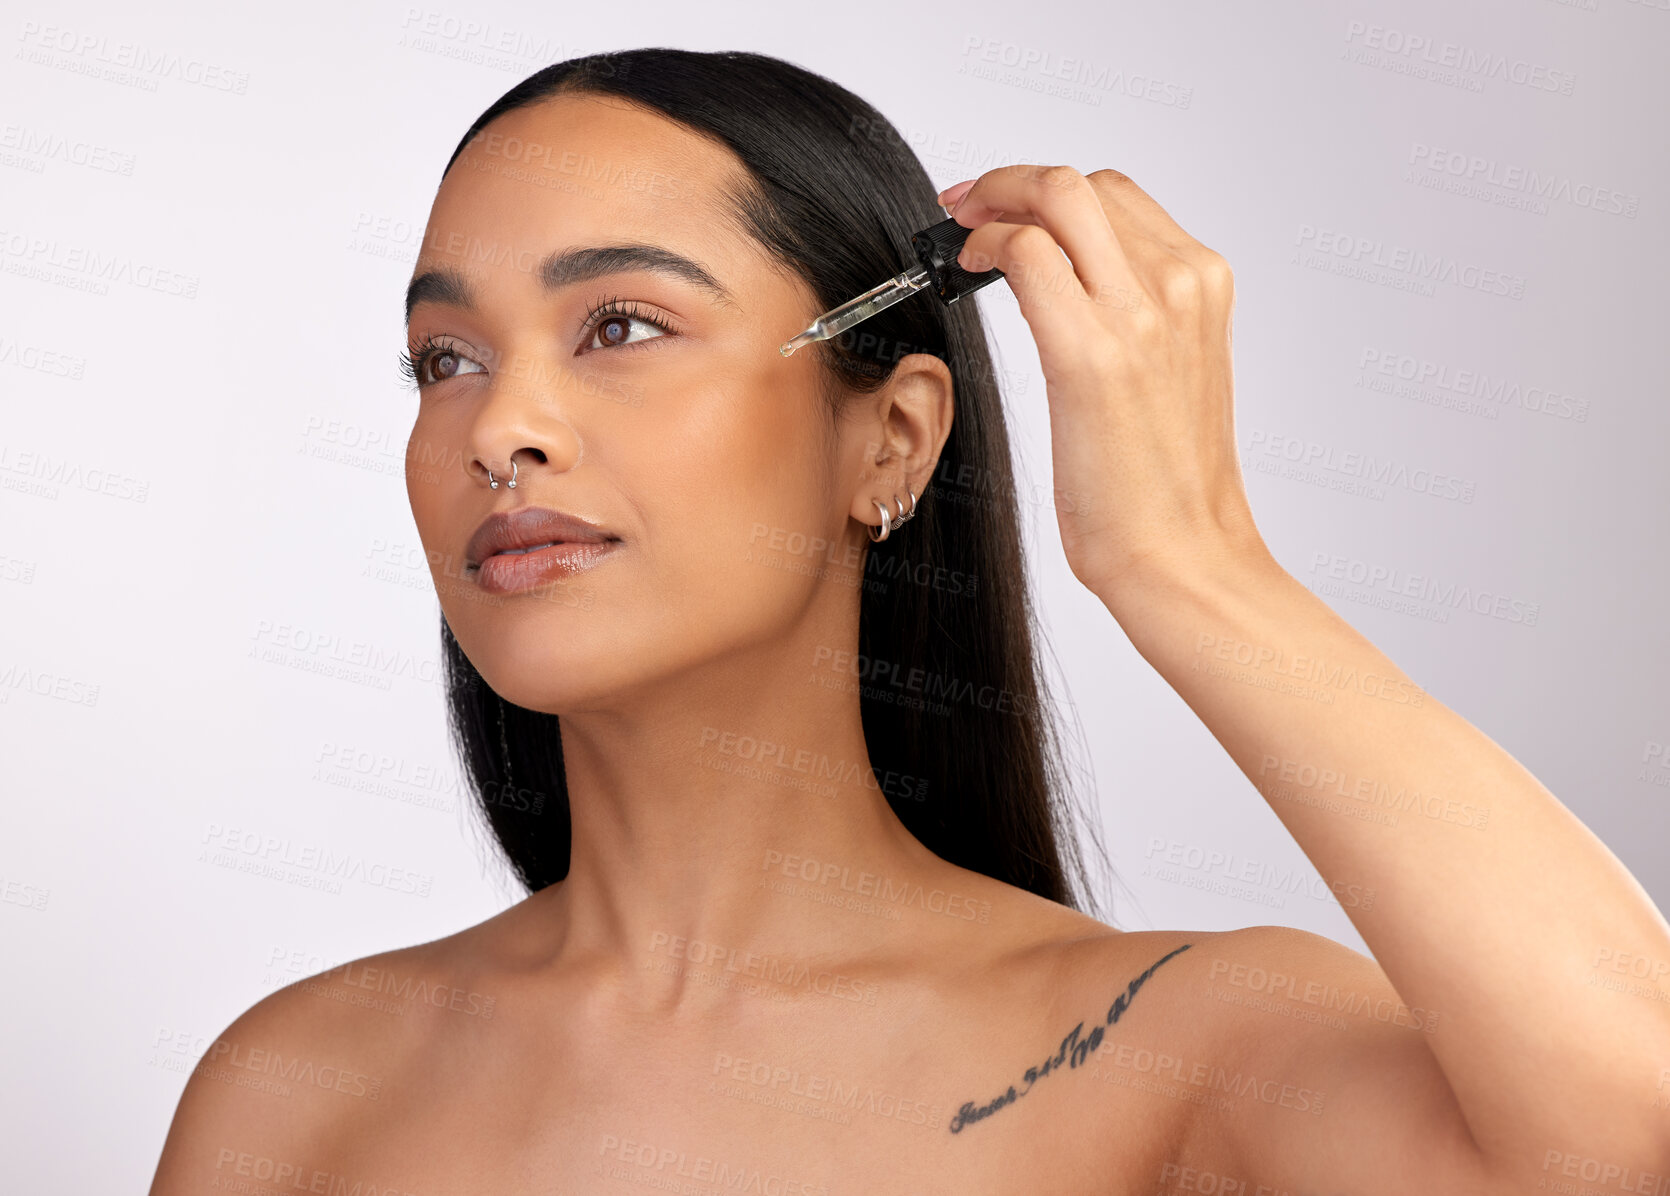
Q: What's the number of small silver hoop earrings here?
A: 3